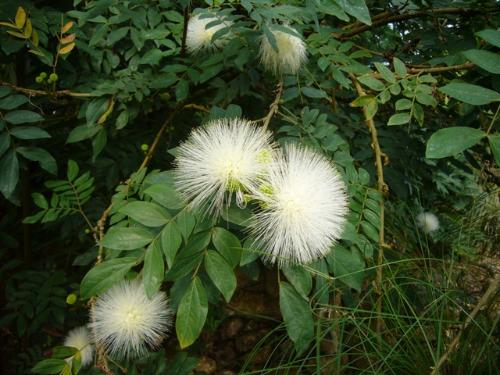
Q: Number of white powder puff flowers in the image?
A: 7